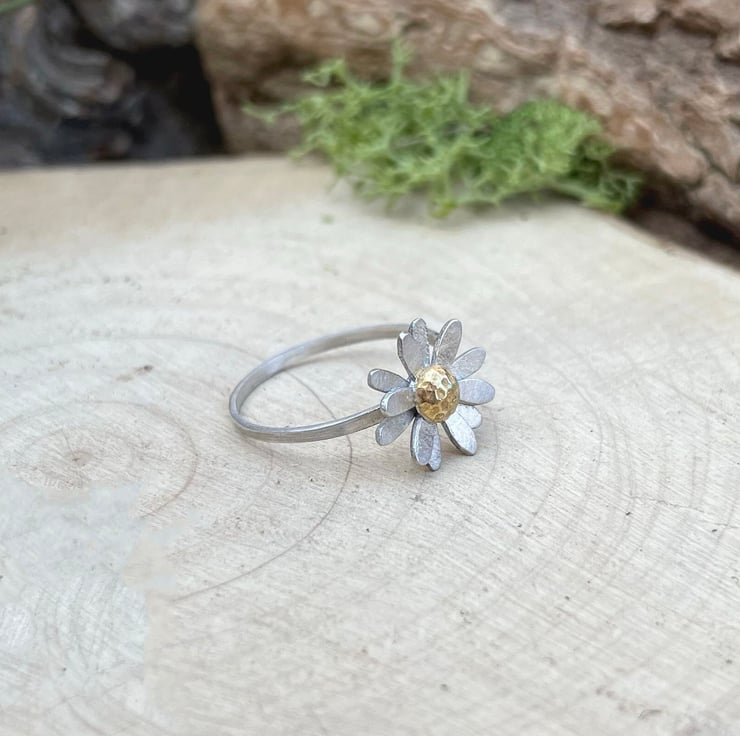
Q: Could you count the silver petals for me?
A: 12